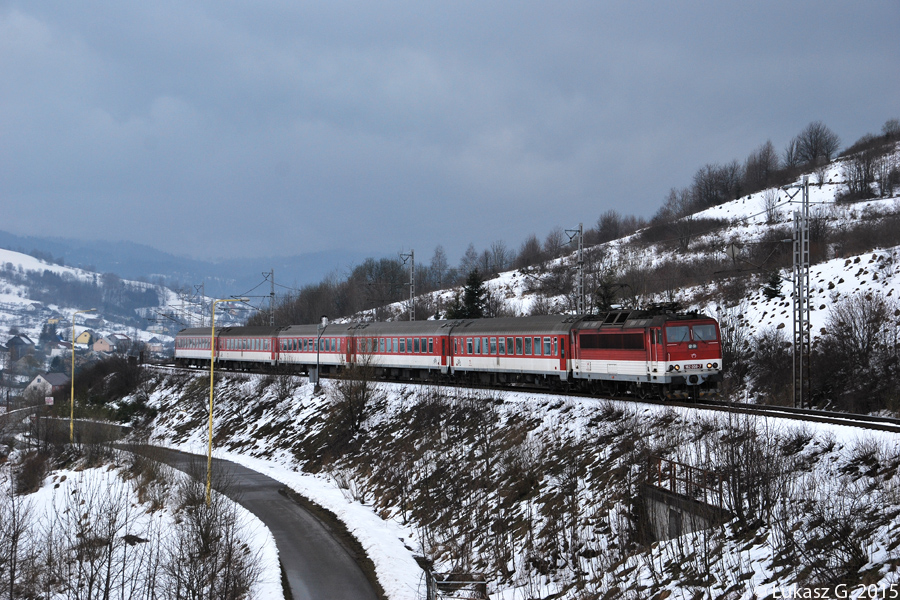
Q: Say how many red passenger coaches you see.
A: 5